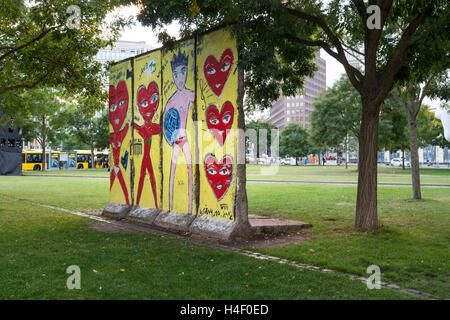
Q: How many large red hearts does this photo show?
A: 5